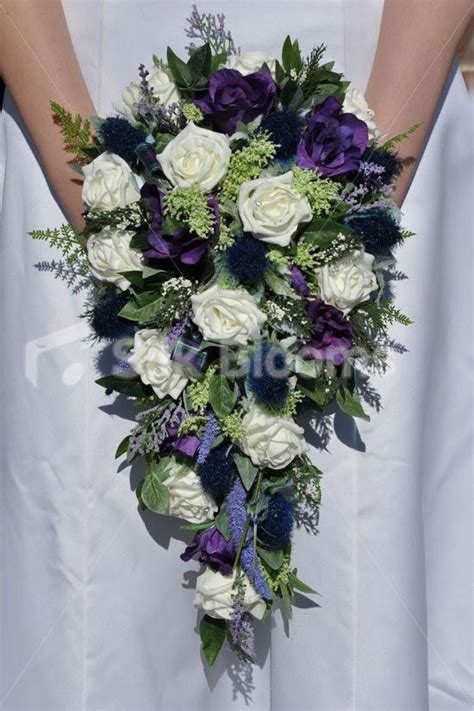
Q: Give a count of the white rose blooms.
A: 13